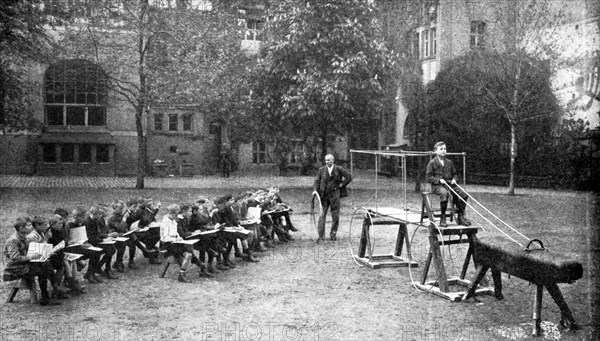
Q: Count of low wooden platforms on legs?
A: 2